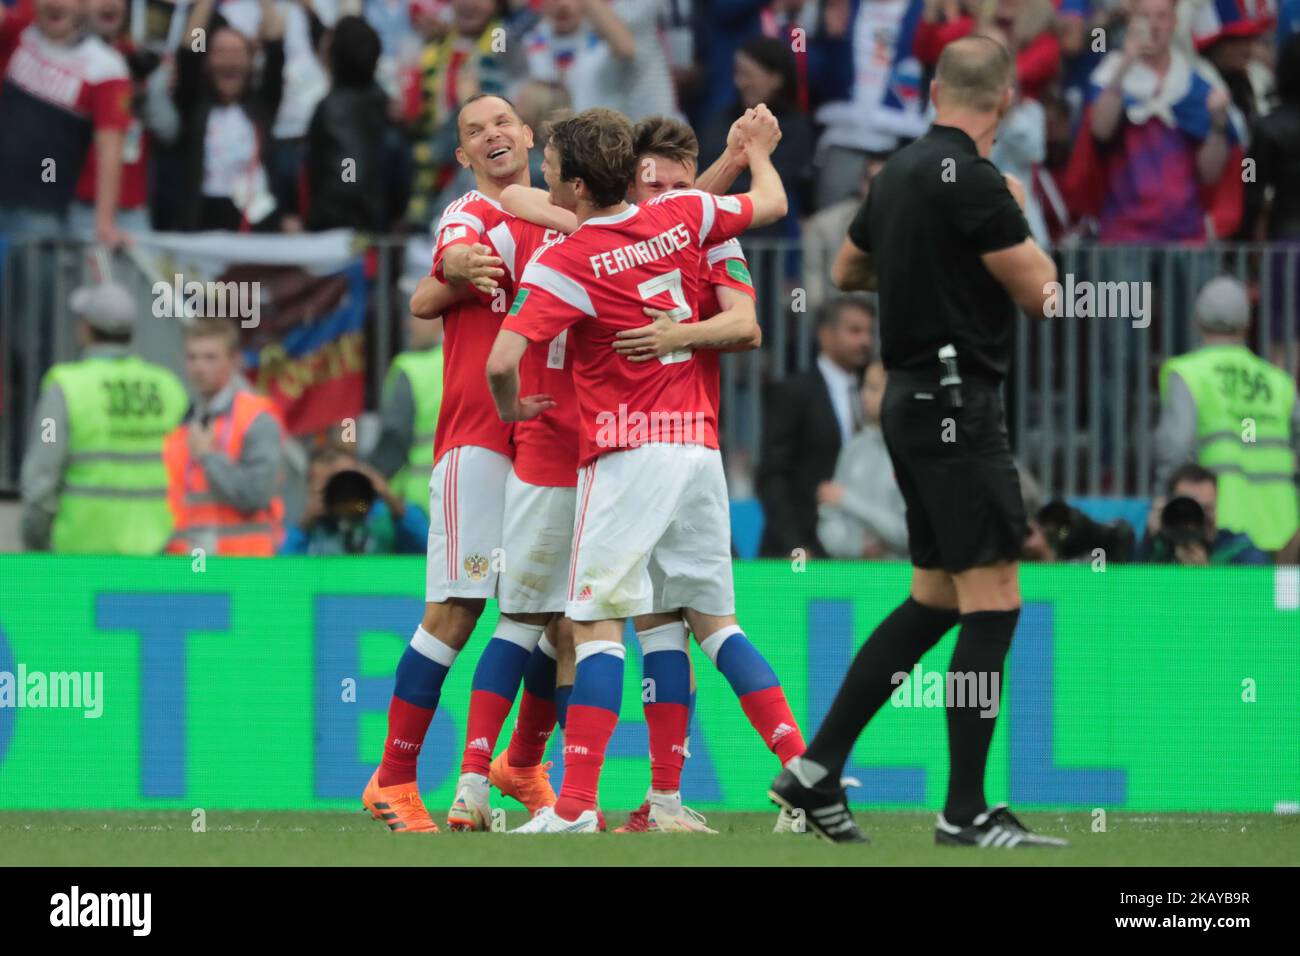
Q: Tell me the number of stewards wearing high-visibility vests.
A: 4